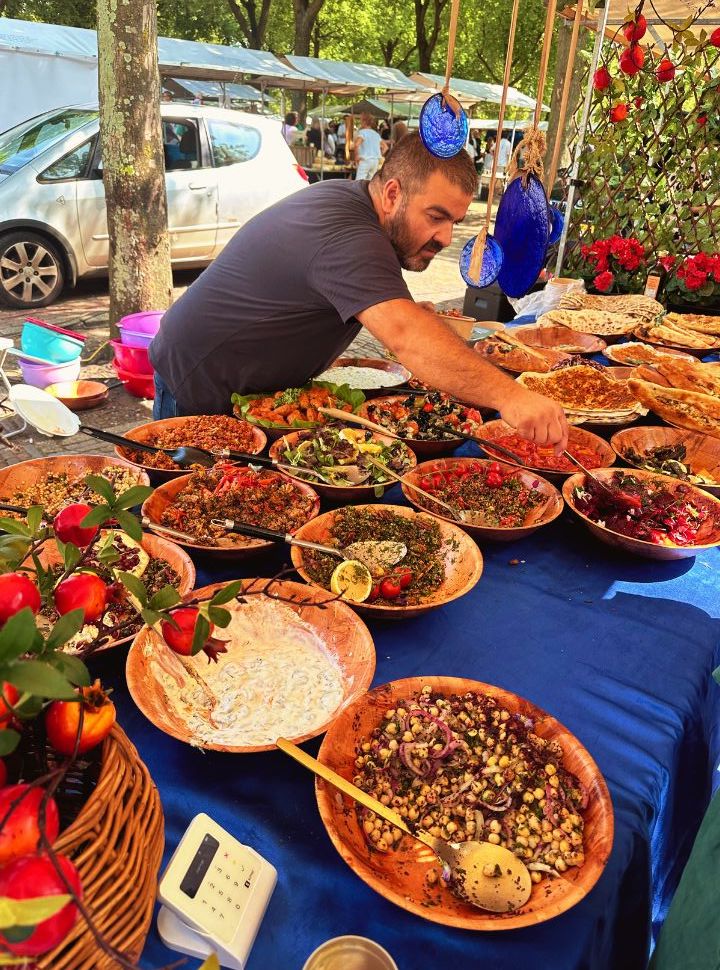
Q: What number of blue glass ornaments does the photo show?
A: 4